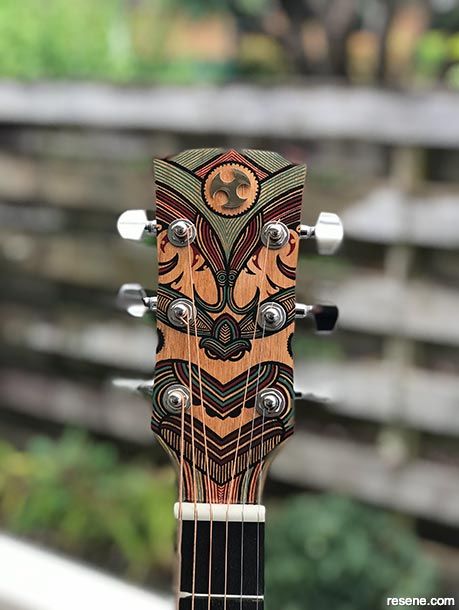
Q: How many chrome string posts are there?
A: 6